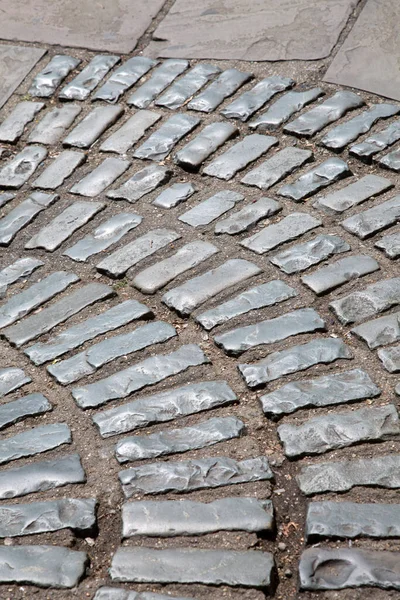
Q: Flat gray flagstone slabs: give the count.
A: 4